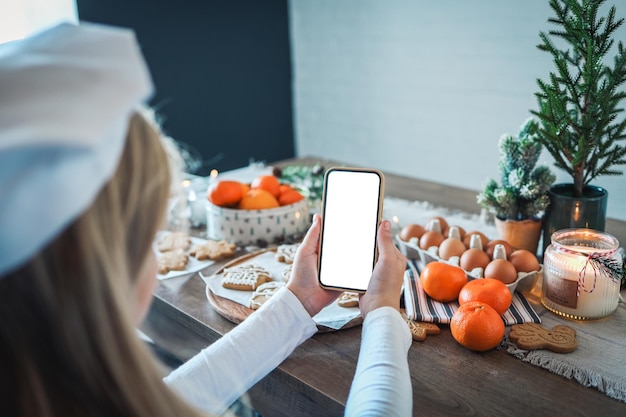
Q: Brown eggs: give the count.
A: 10